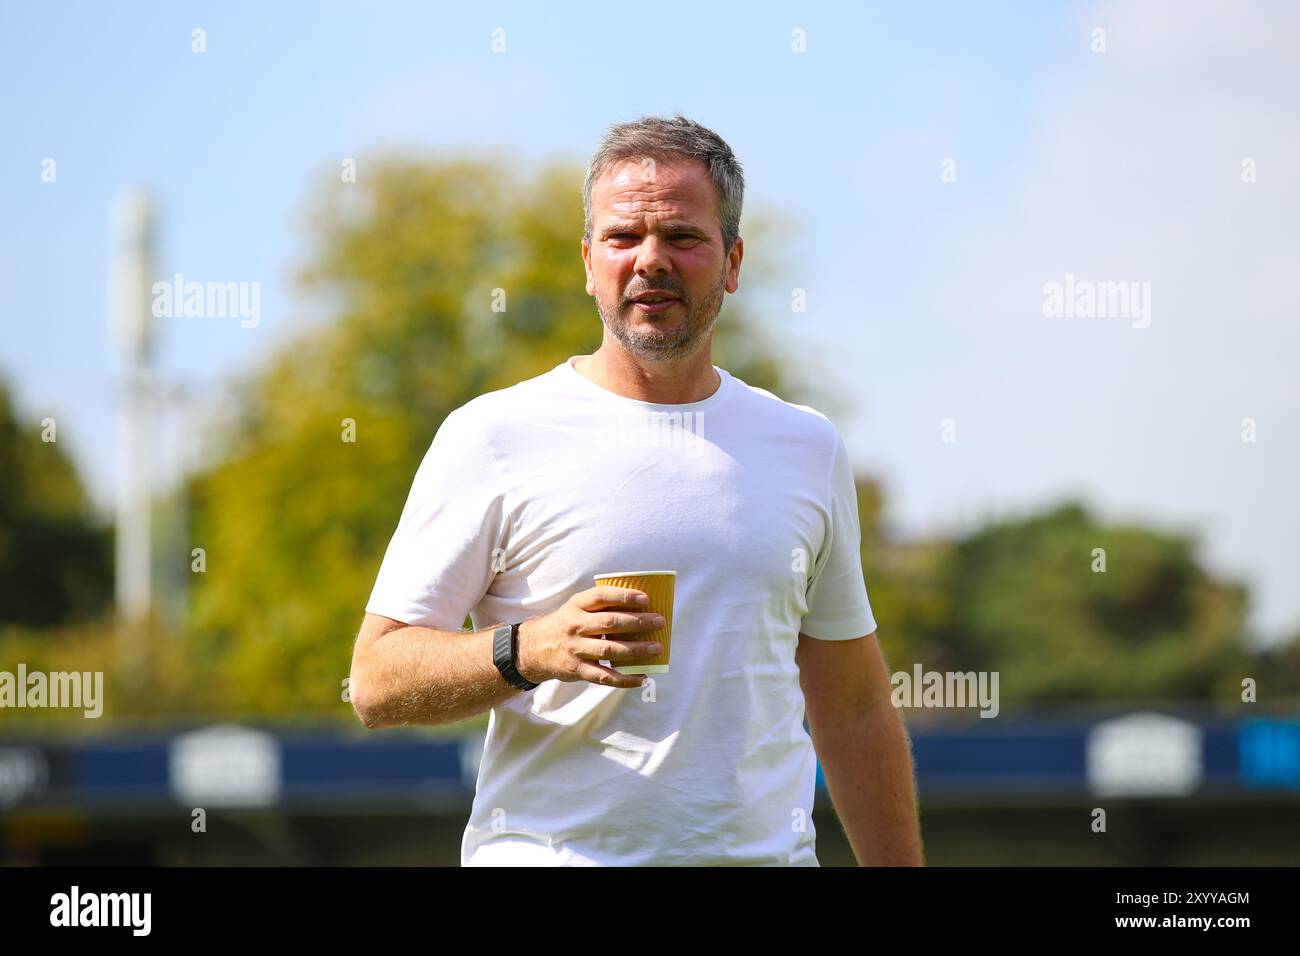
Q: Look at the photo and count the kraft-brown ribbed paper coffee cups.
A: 1